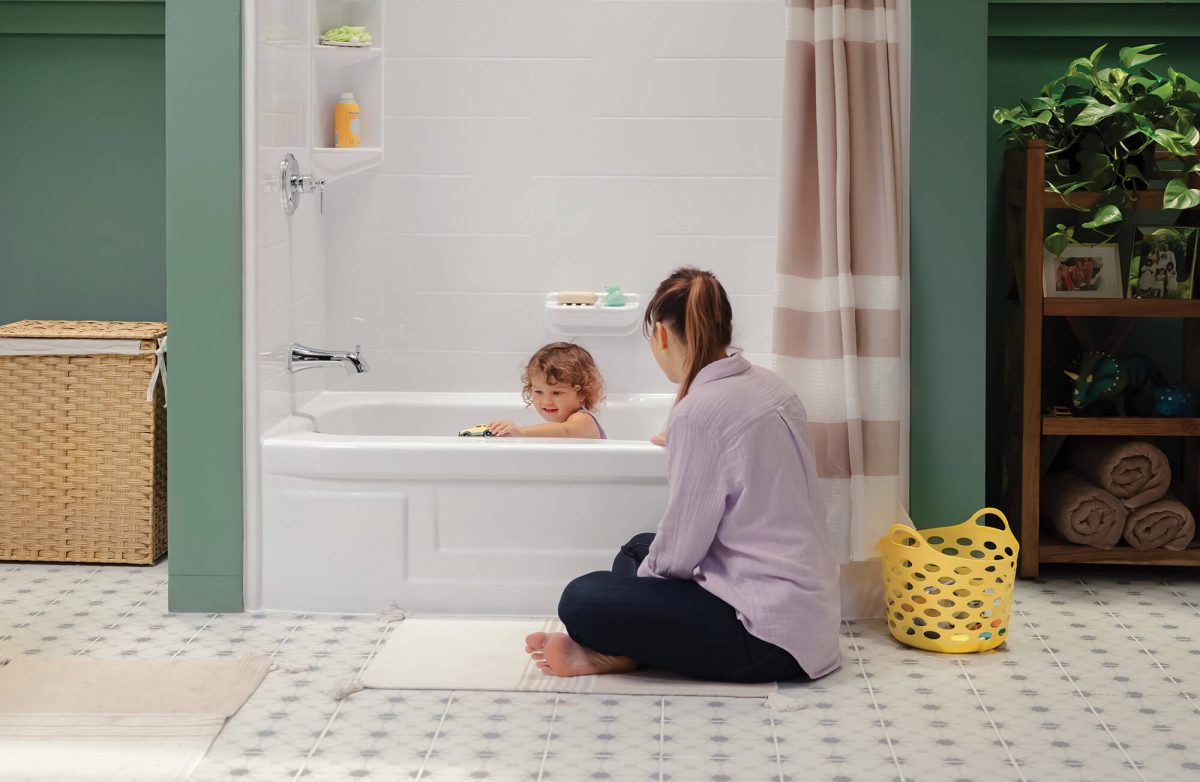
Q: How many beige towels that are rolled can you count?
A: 3